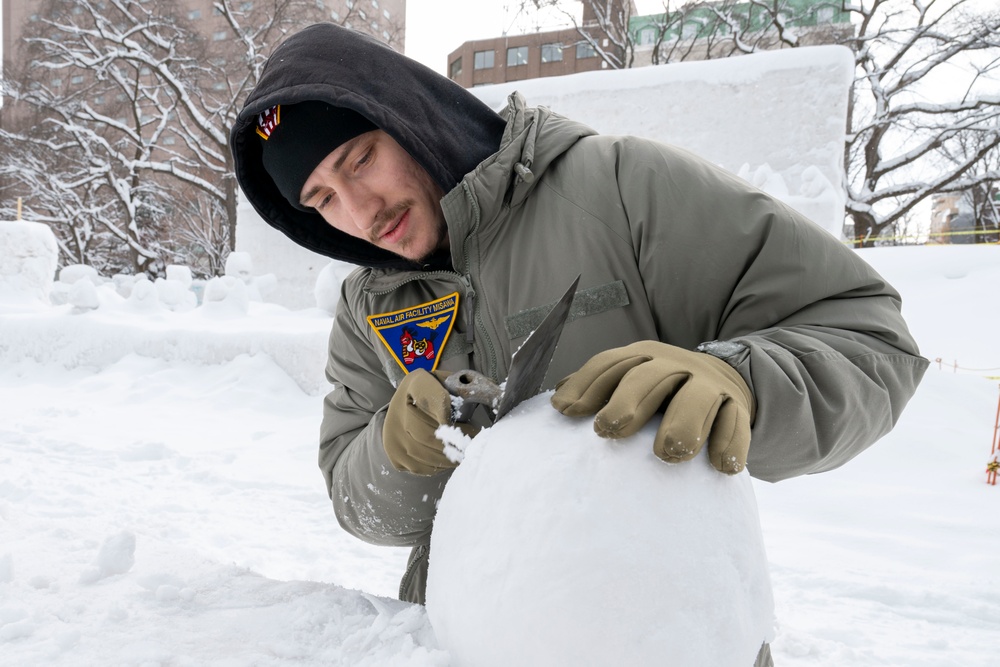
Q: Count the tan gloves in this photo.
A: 2